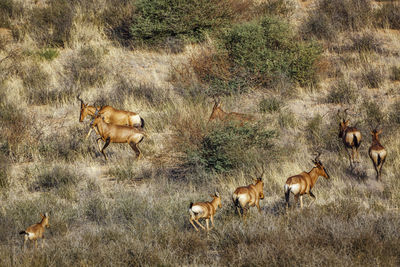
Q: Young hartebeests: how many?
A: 2